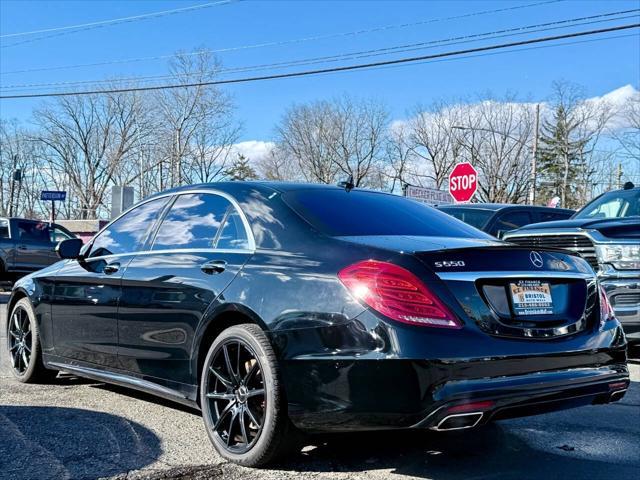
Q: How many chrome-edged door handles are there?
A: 2